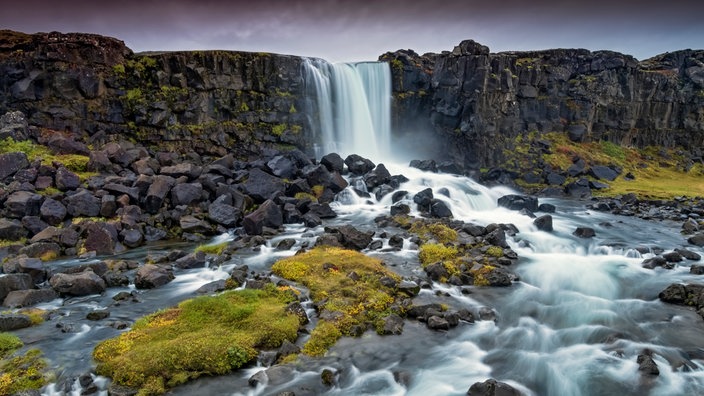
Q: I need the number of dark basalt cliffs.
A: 2